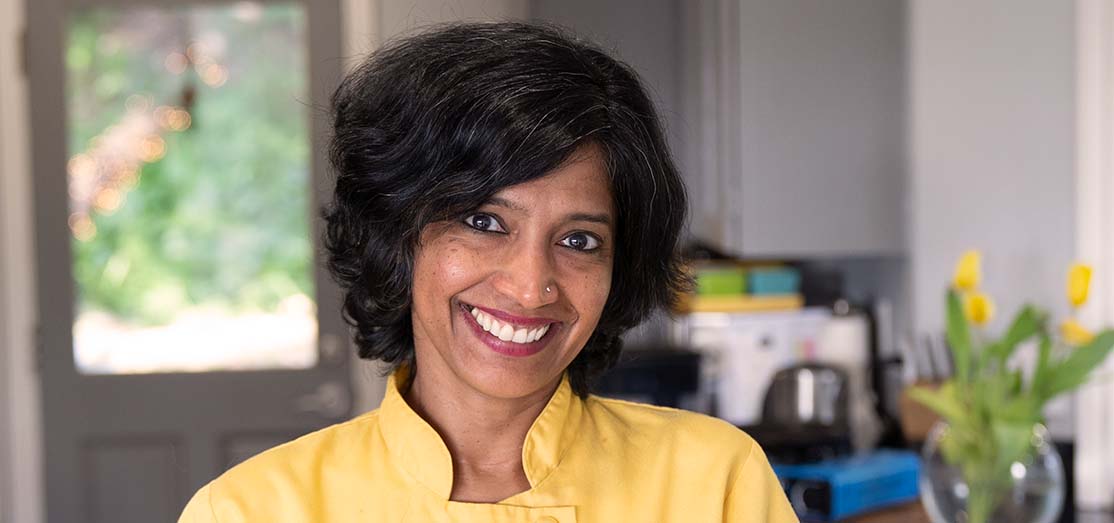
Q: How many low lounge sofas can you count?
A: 0